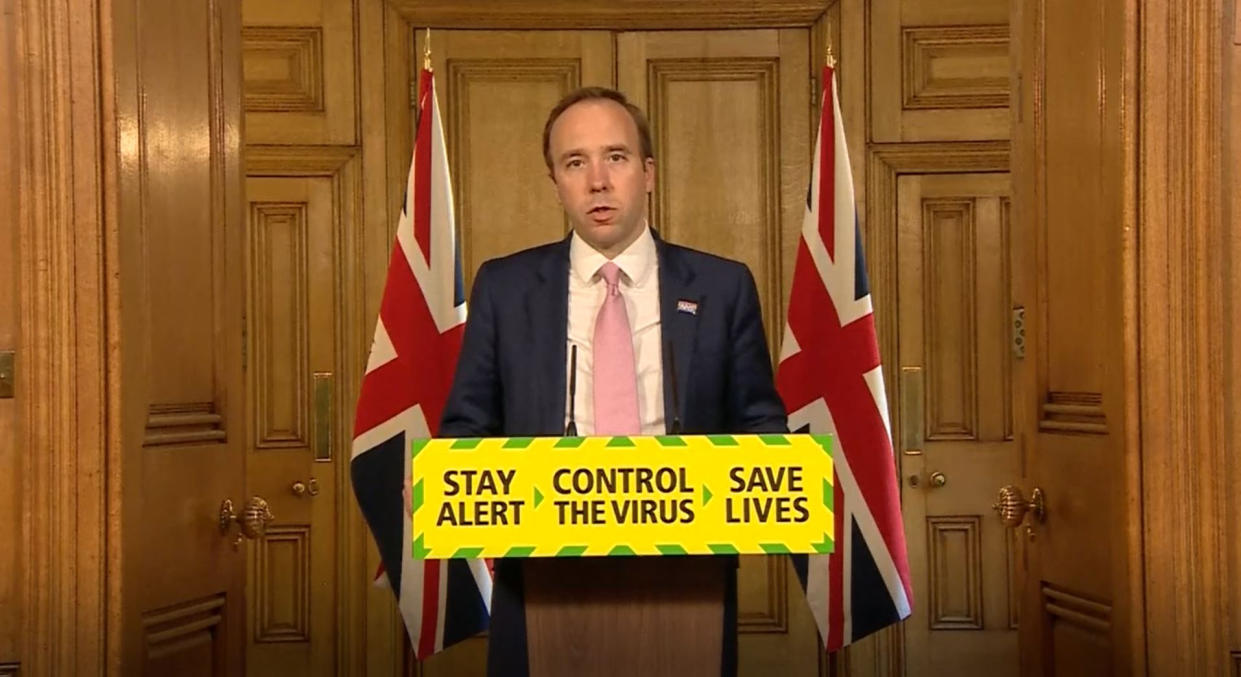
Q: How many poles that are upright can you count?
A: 2